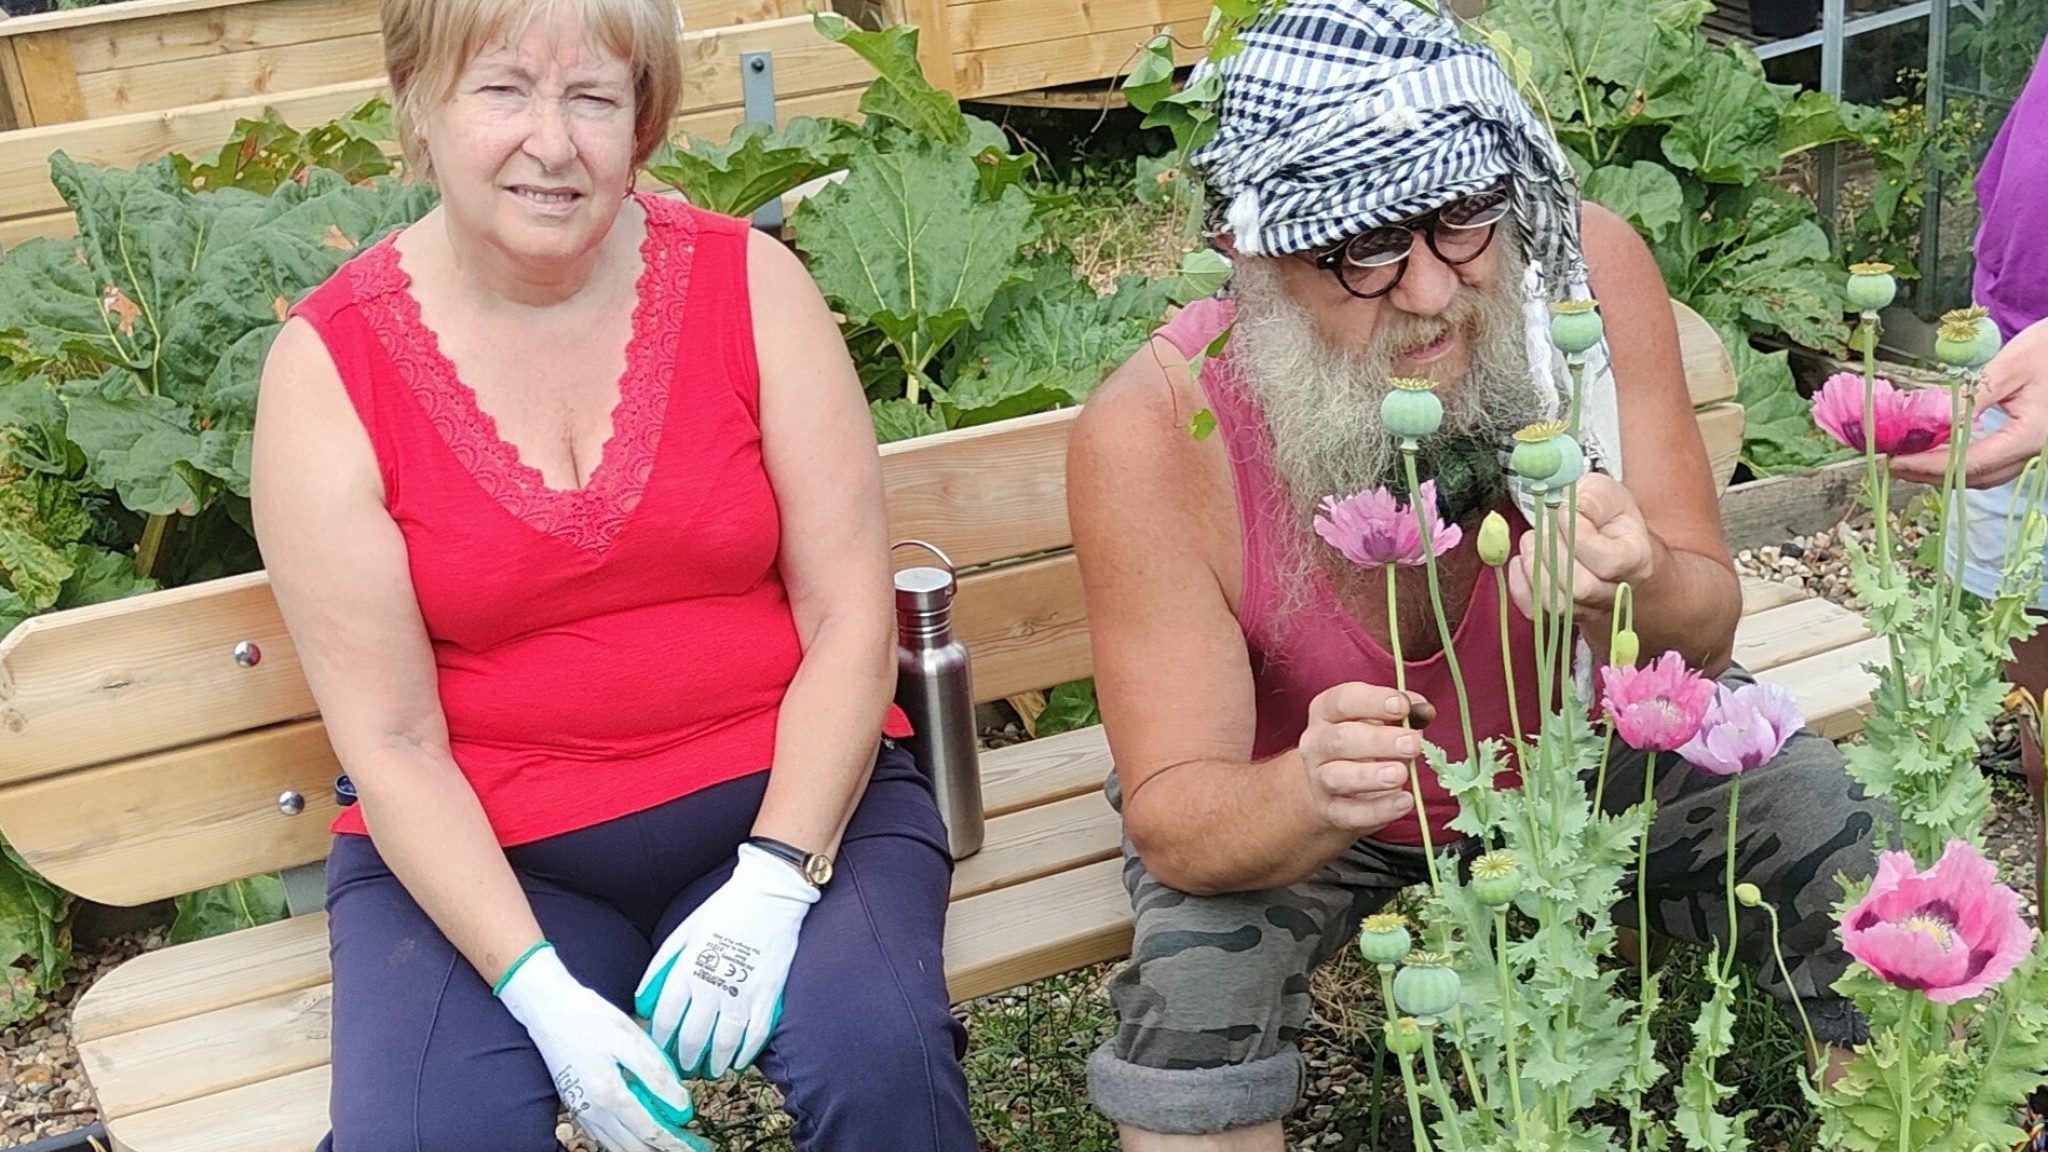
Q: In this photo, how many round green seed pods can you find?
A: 11